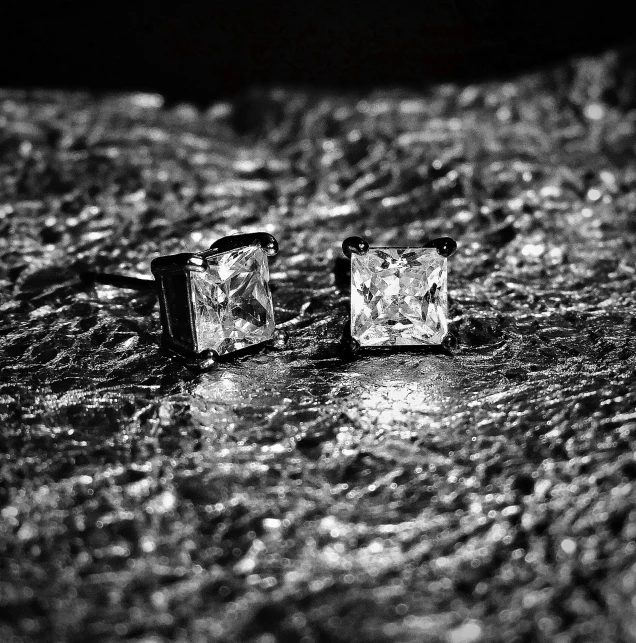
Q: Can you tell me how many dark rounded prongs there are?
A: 8